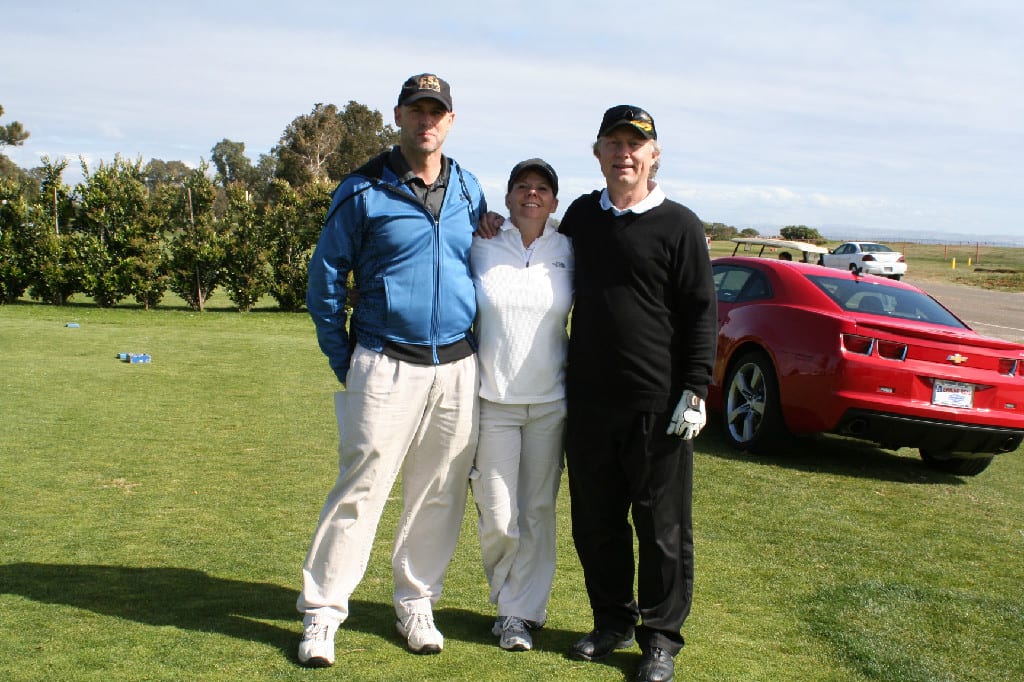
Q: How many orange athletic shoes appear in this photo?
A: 0